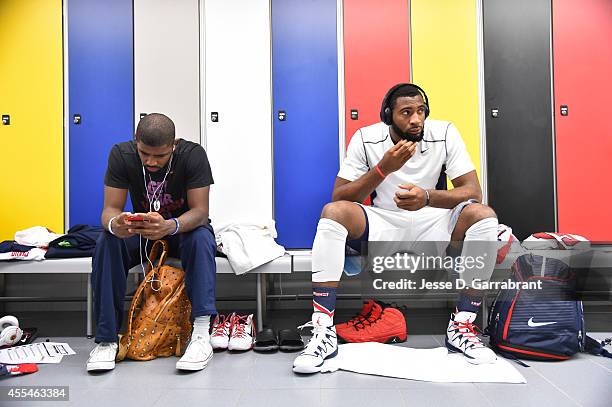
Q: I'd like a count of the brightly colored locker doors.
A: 6